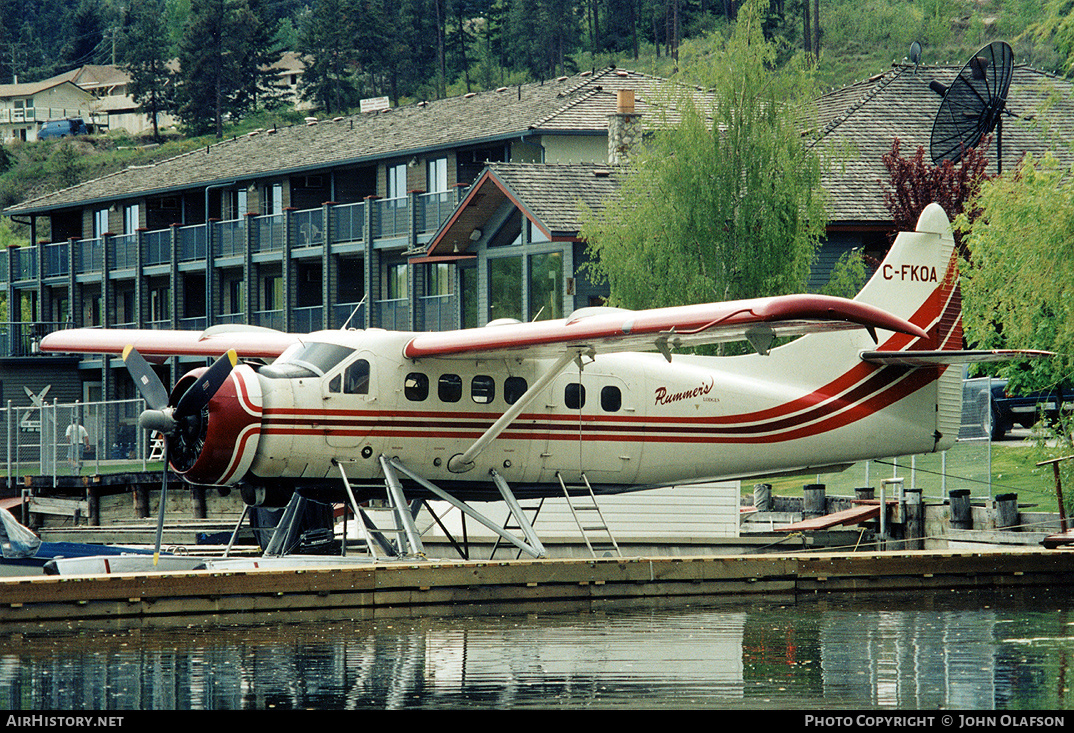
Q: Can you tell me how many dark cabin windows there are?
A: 6